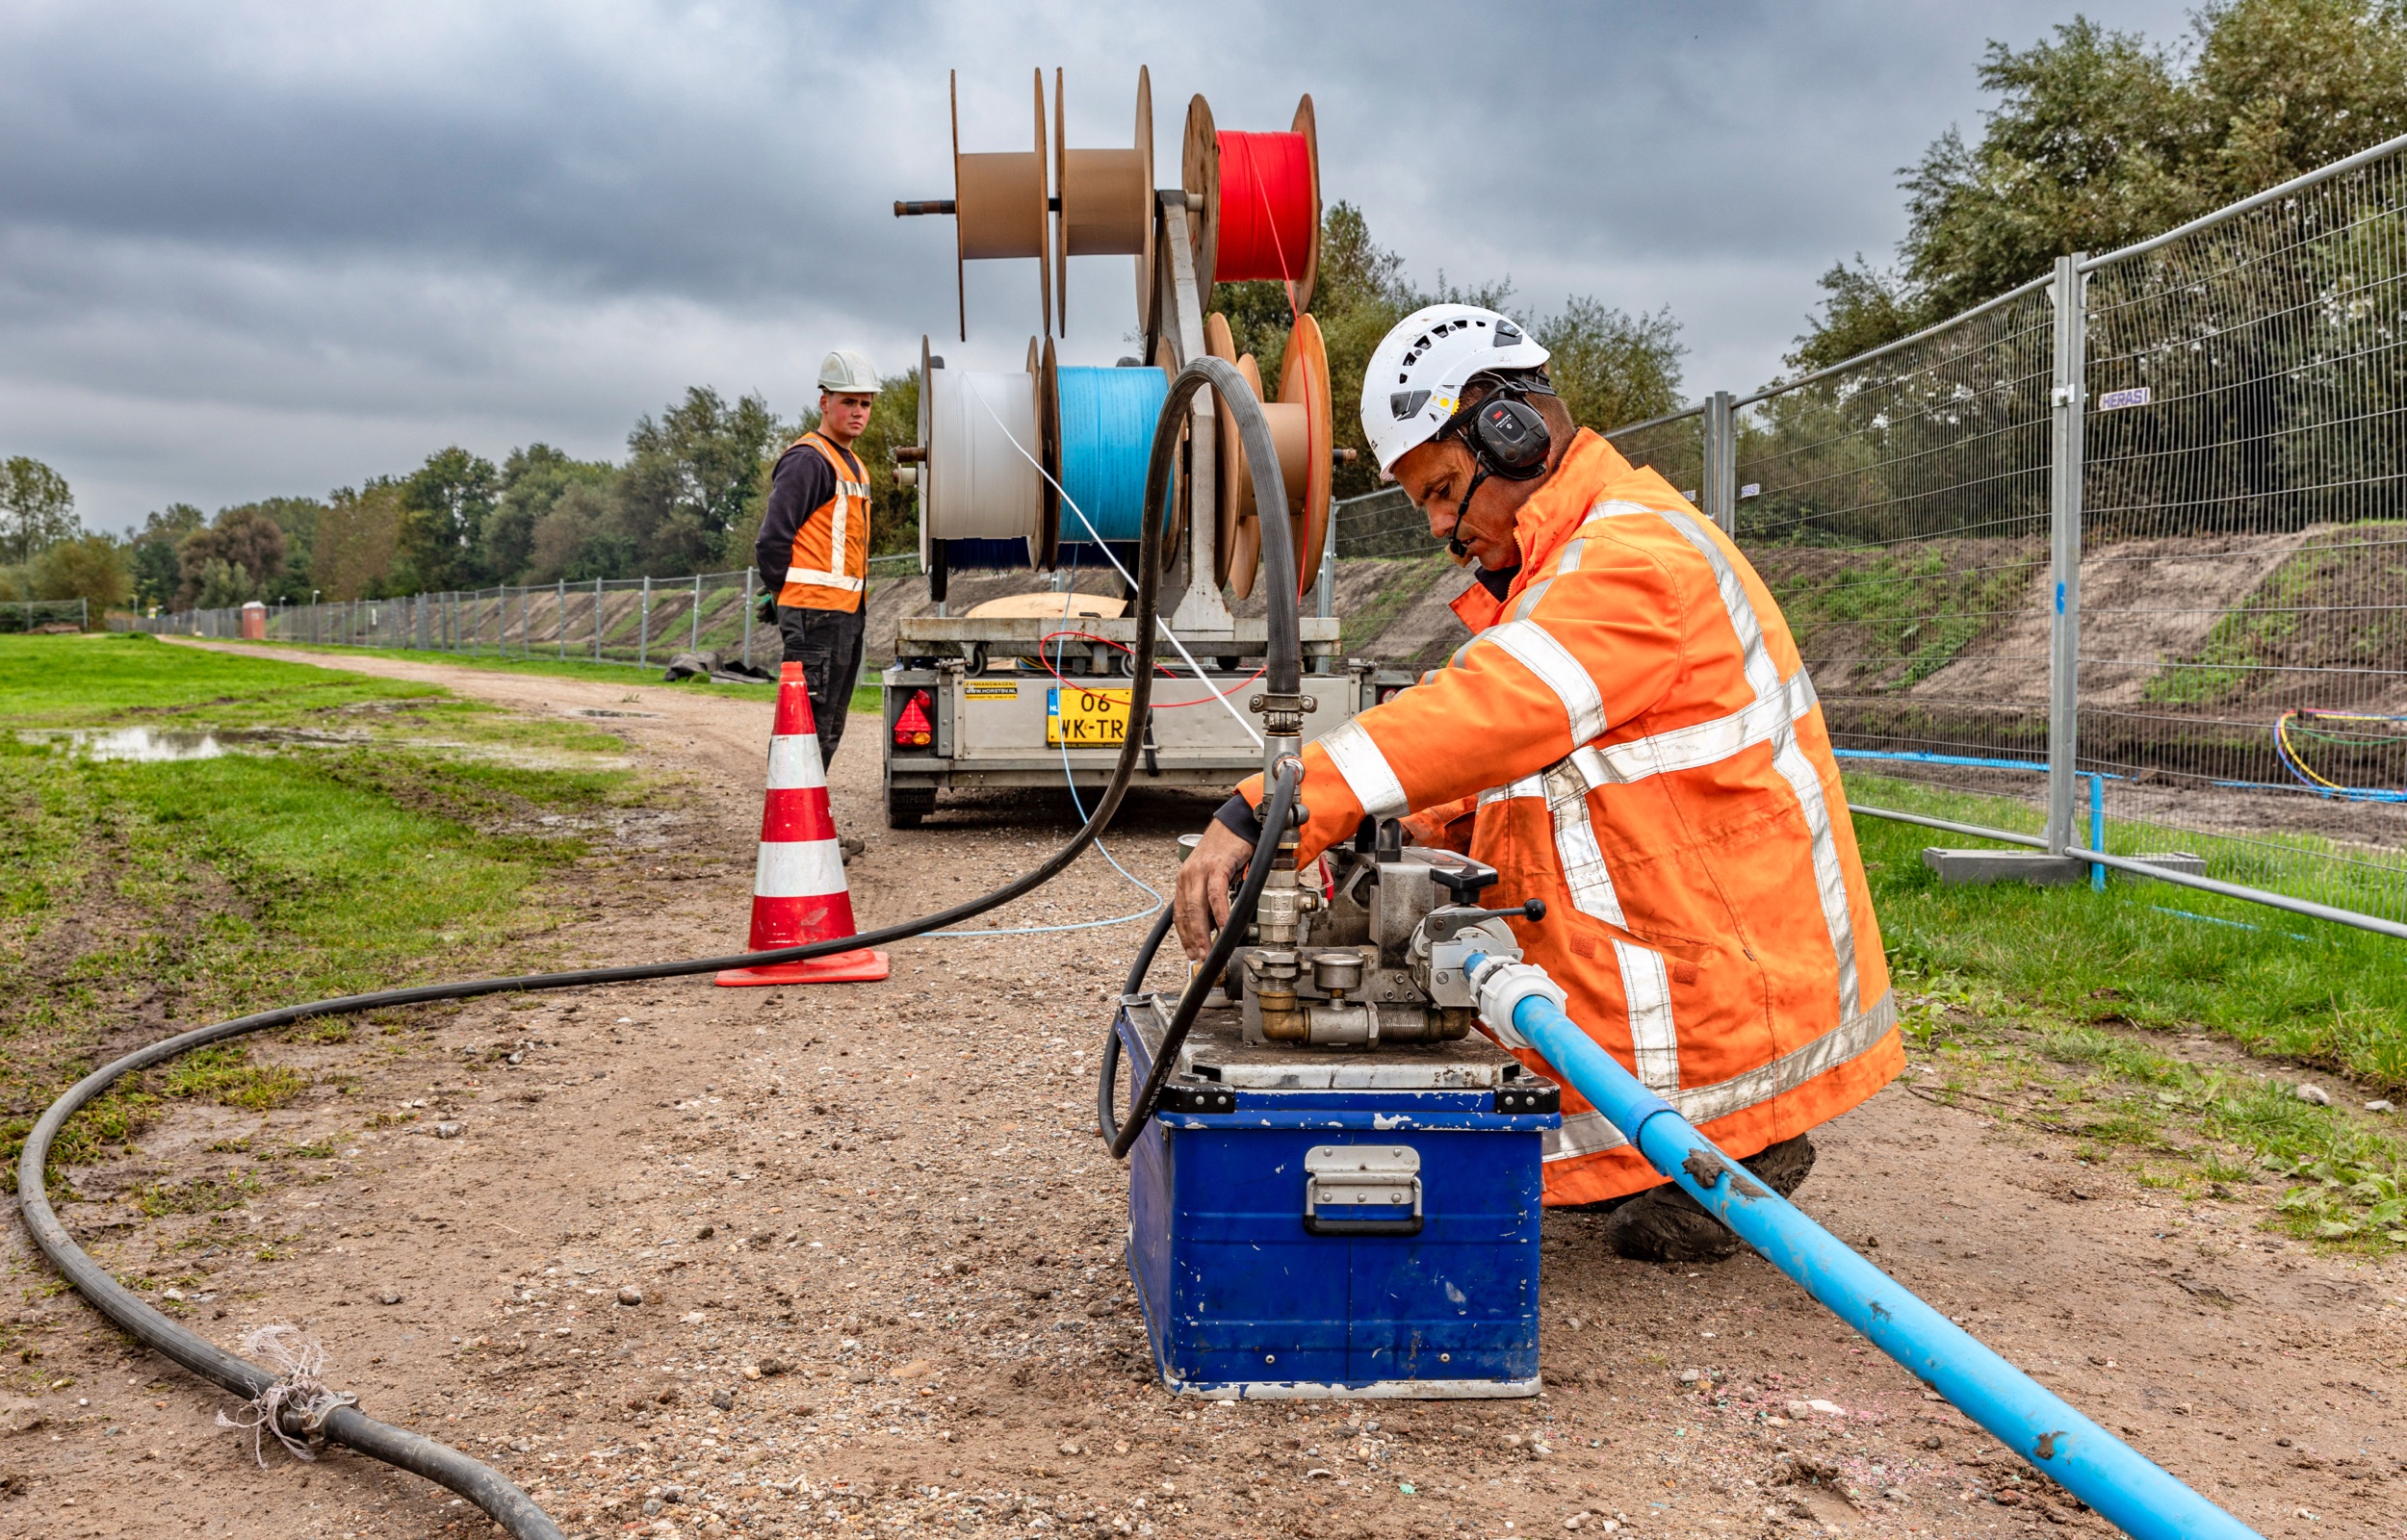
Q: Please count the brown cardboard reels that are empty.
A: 3